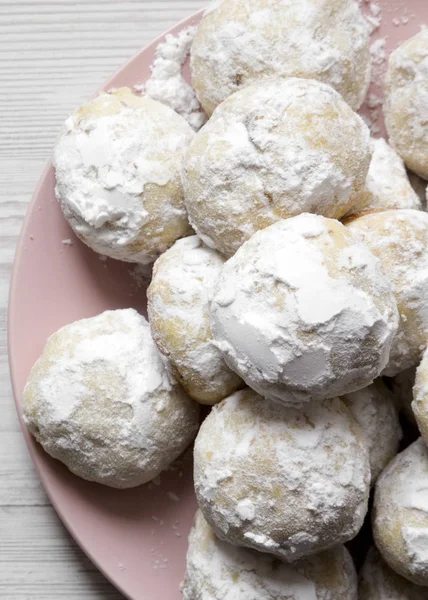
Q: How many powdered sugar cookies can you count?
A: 15